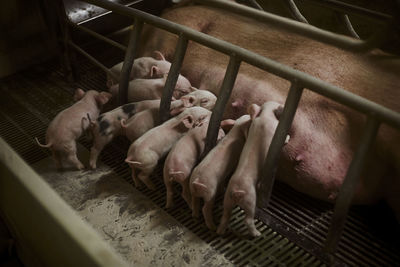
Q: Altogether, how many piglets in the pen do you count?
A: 9